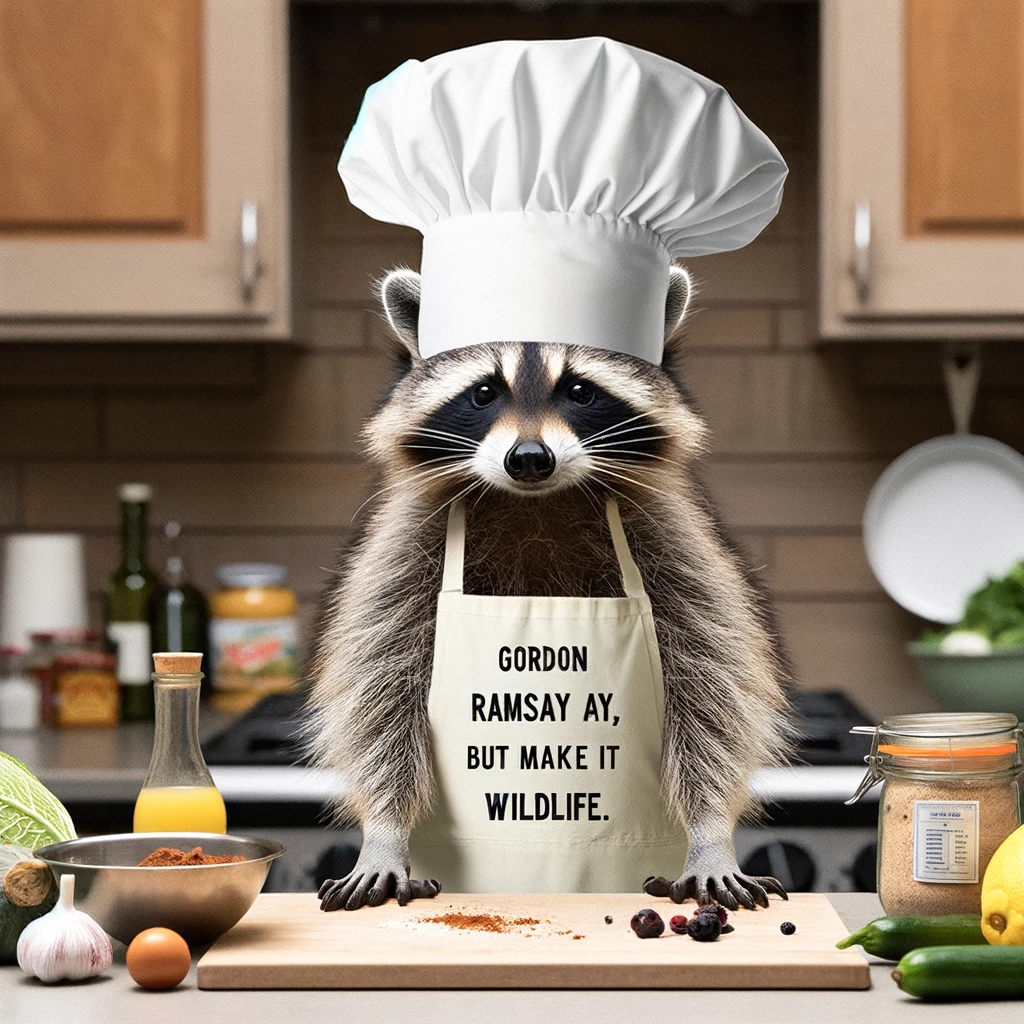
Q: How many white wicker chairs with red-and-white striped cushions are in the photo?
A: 0